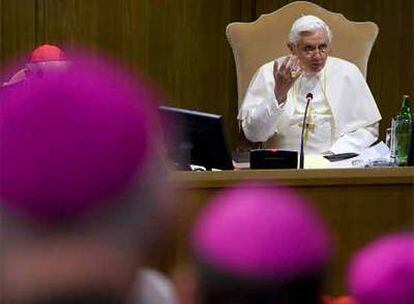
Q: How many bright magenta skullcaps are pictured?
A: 3